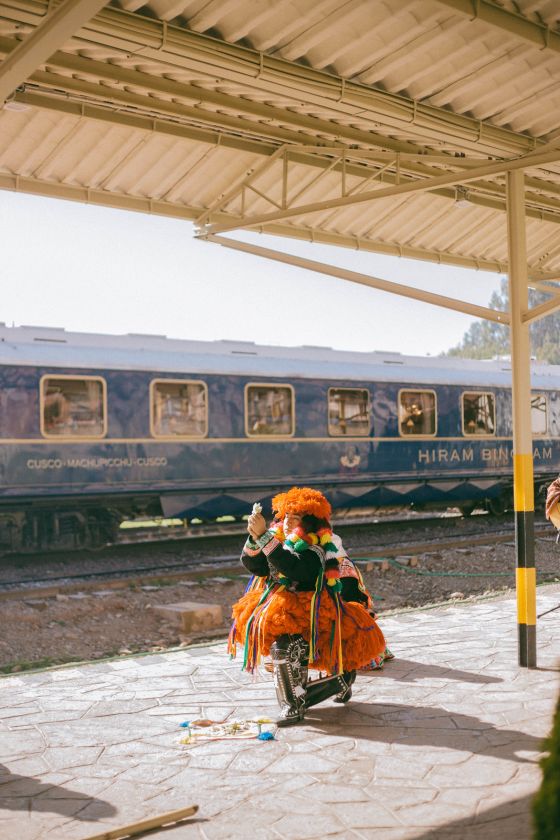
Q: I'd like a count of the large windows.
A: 7